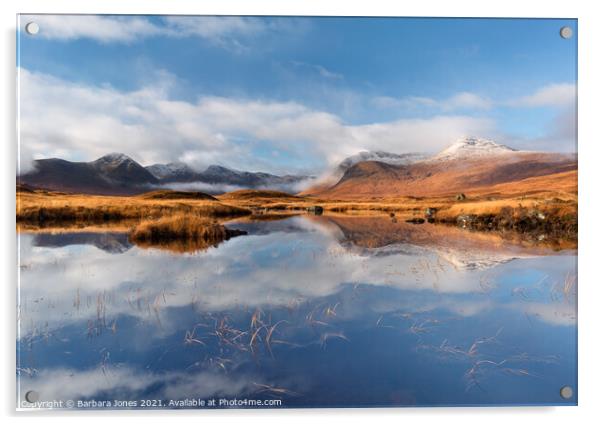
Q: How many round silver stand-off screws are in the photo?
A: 4